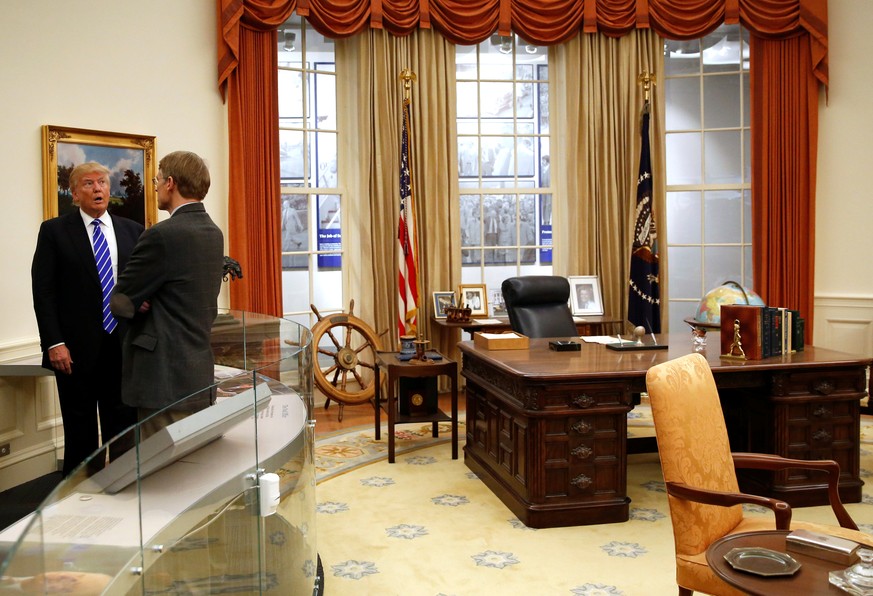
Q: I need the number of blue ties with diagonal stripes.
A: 1